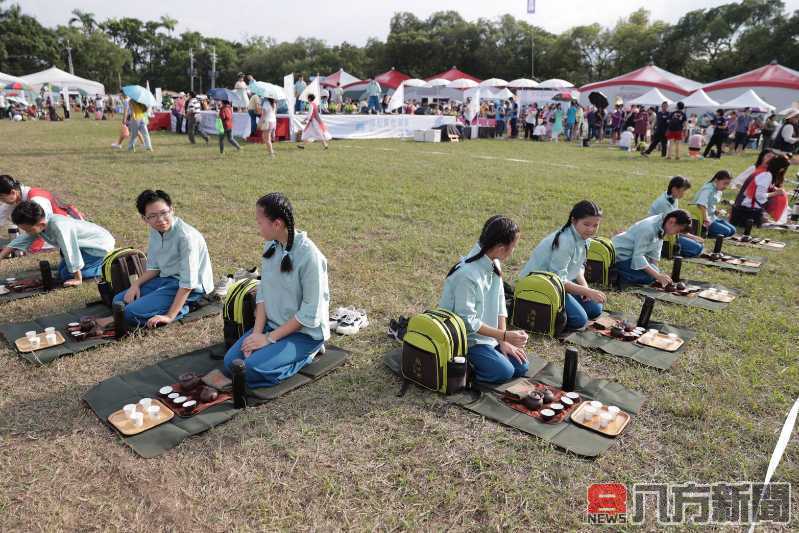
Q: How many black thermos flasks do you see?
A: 8